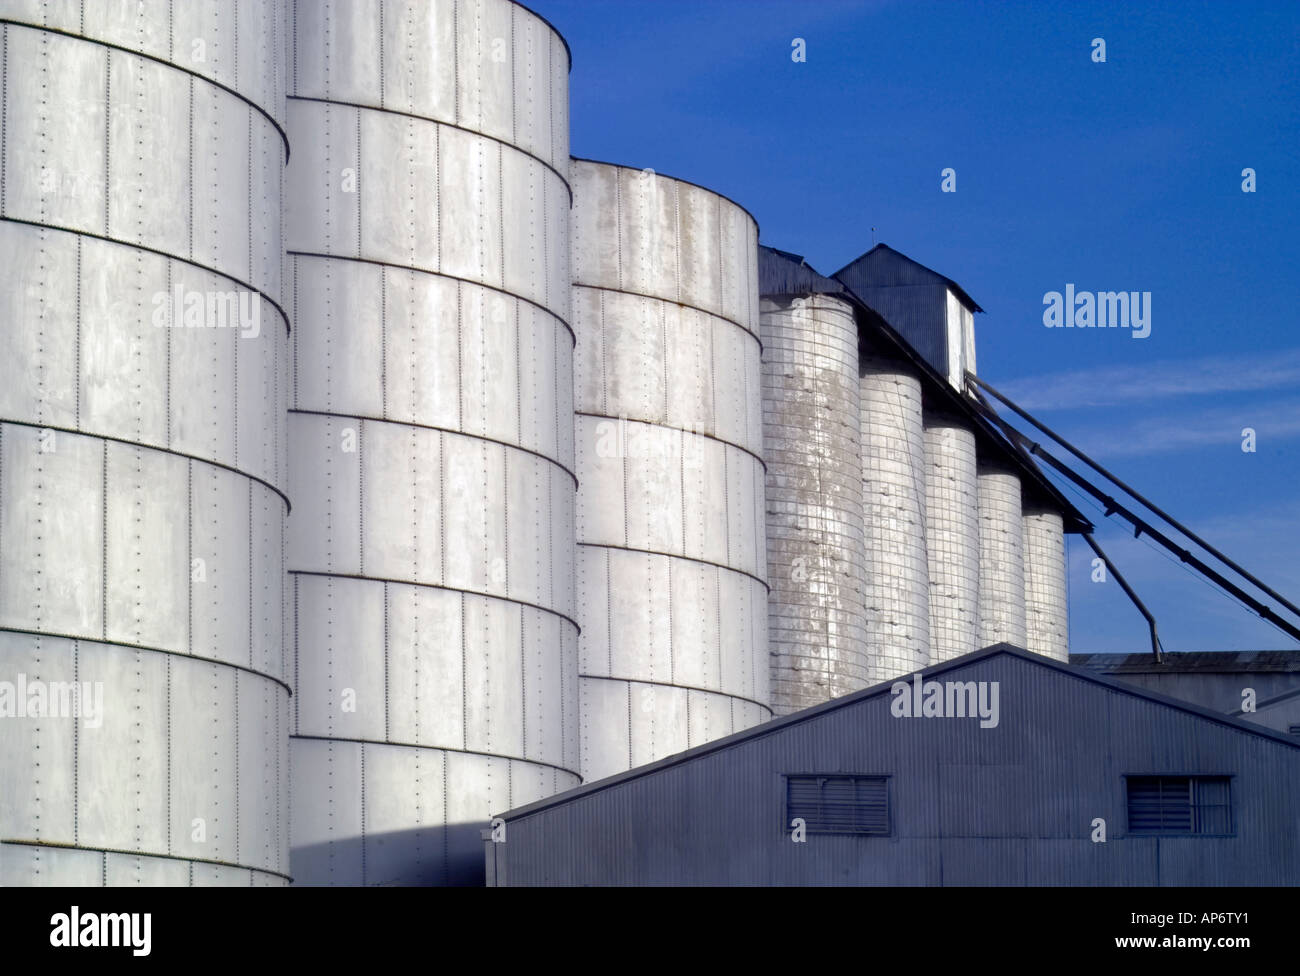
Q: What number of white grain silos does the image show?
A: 8